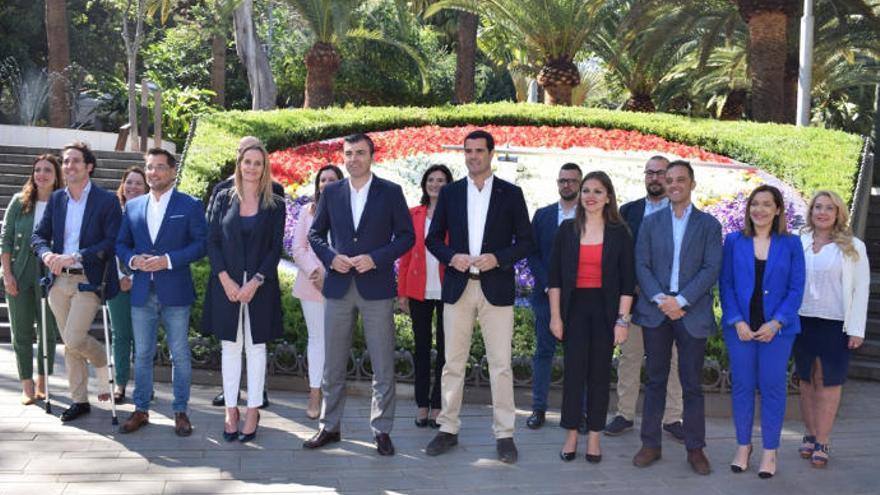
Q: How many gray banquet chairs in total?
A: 0